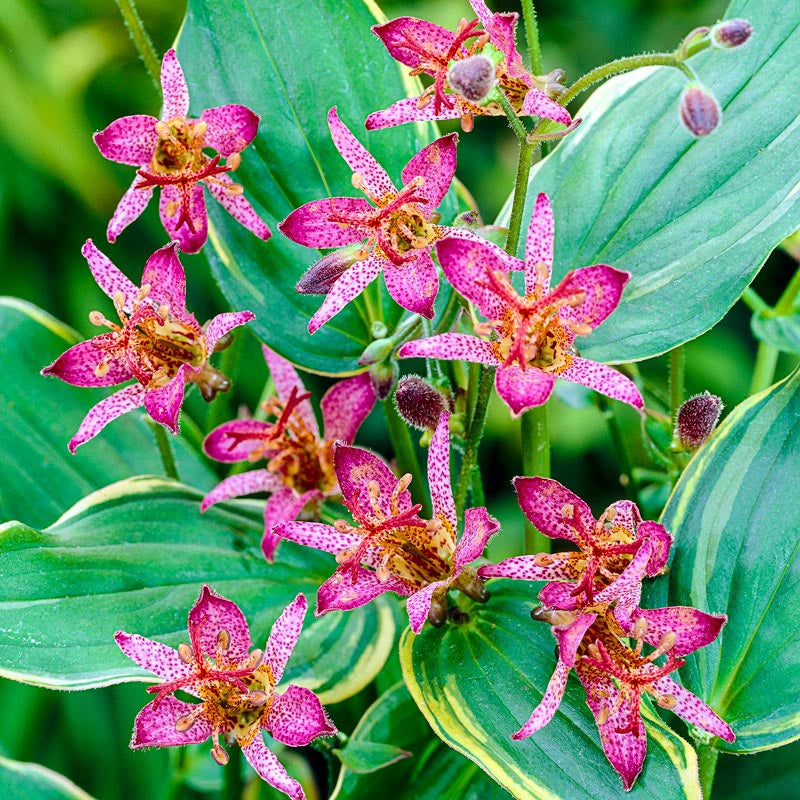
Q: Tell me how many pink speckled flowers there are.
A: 10